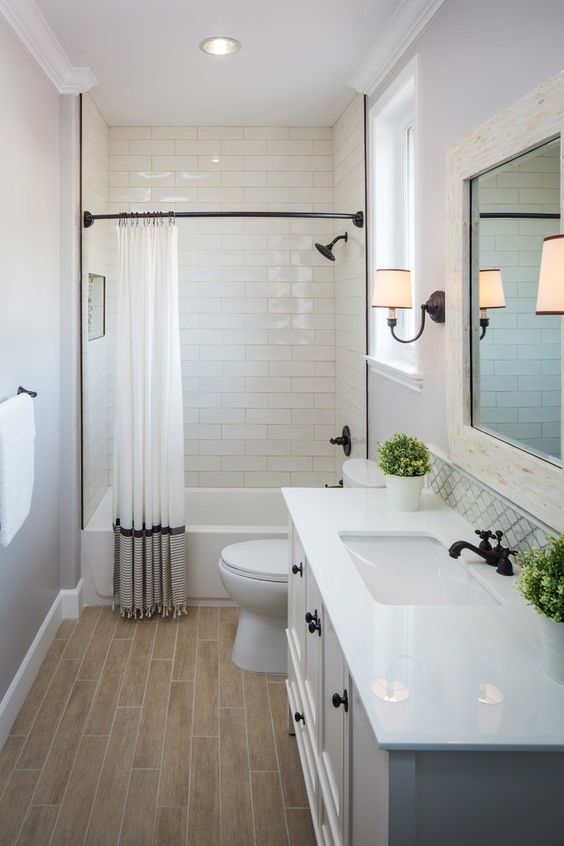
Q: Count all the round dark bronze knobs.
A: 5